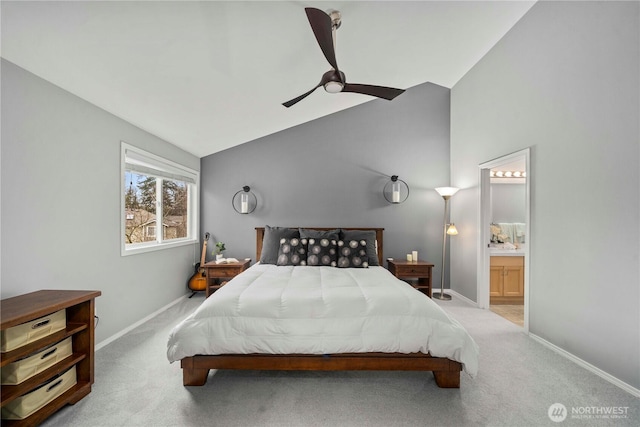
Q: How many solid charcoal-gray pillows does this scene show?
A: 3